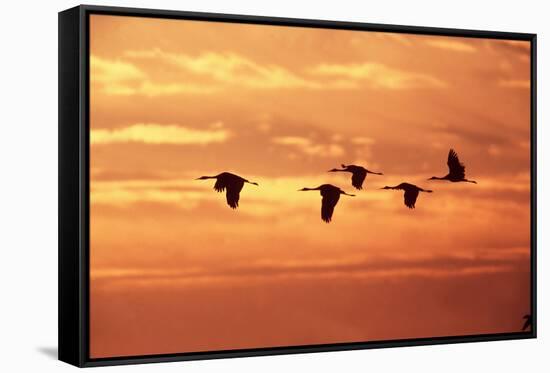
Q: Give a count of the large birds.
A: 5